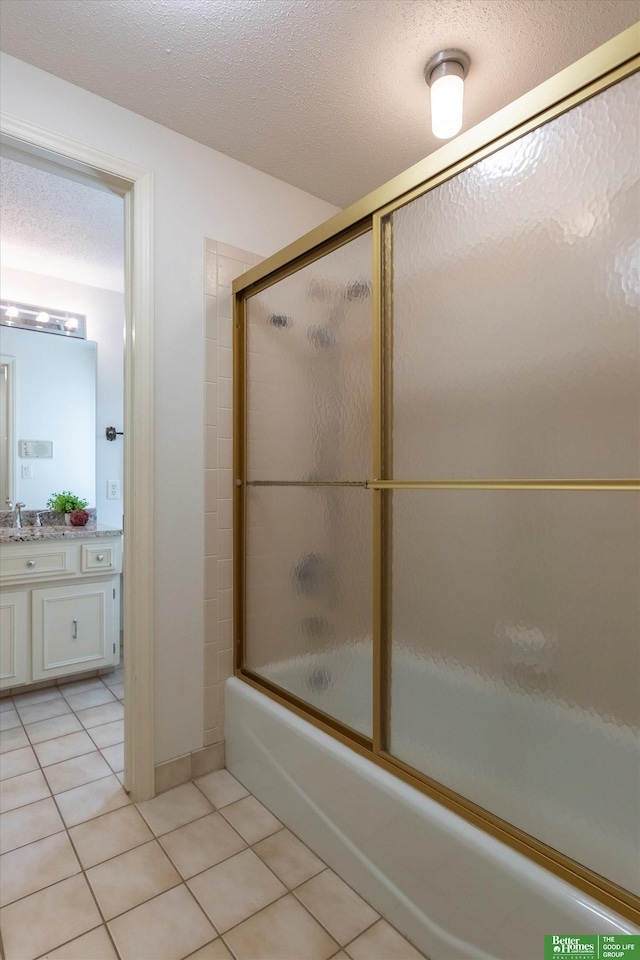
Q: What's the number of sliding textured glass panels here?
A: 2